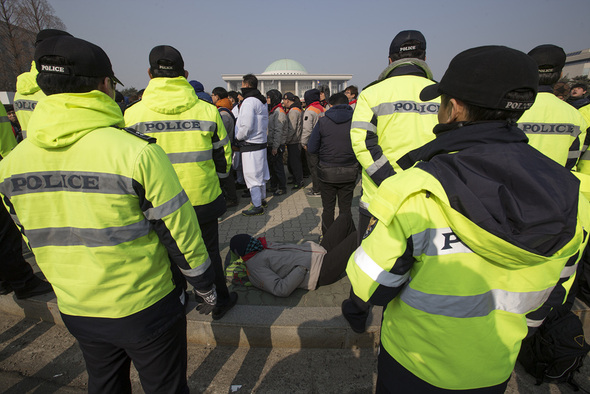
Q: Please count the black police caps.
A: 6